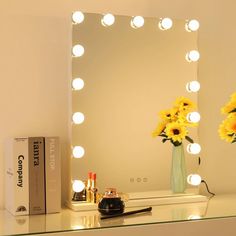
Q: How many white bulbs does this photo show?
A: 15